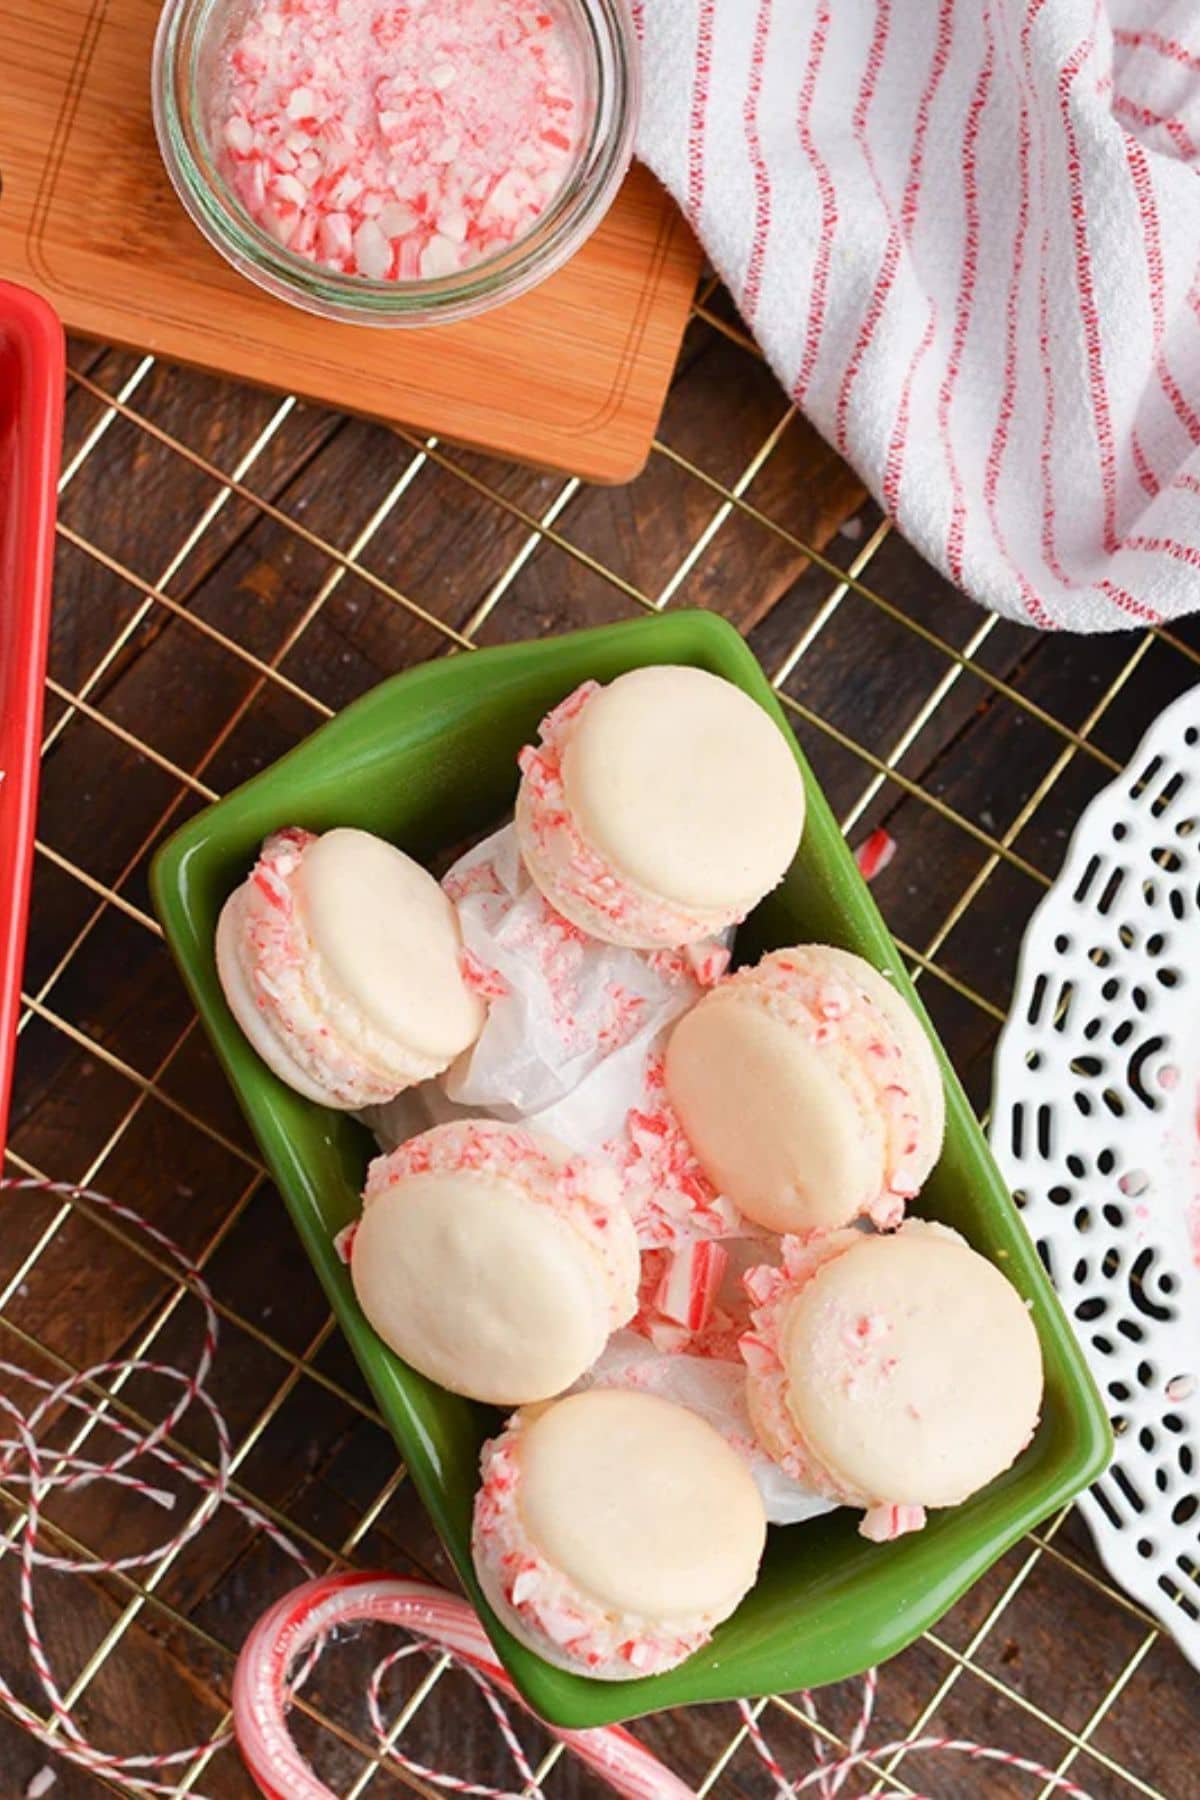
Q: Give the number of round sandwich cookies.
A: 6